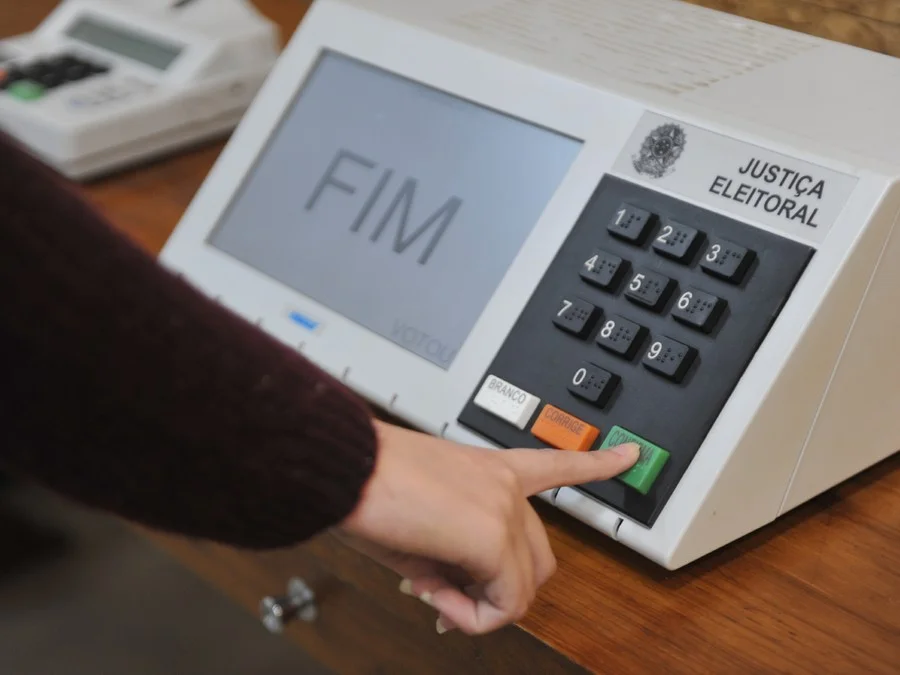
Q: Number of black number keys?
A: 10